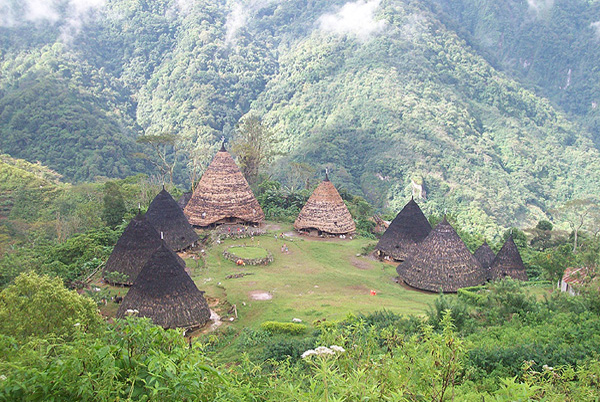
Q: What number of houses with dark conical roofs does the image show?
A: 7